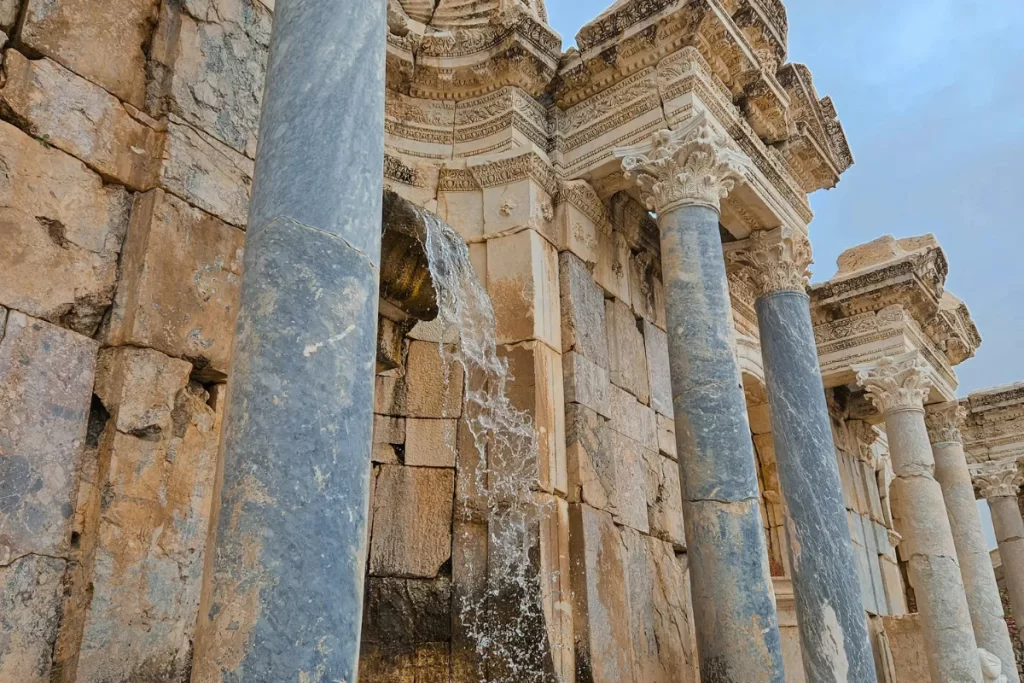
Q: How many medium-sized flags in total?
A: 0